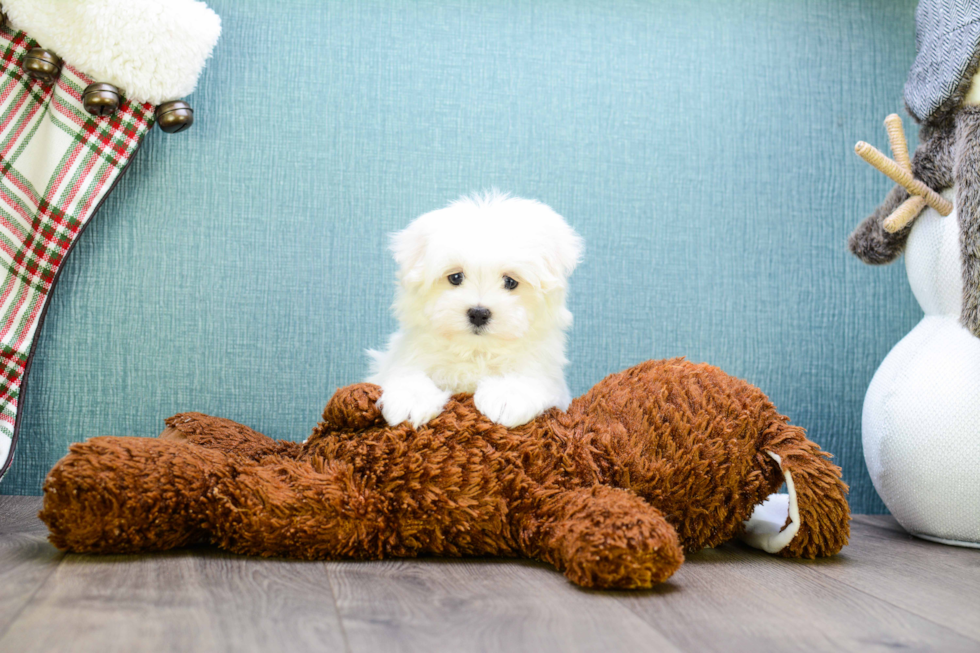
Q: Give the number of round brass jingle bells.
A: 3